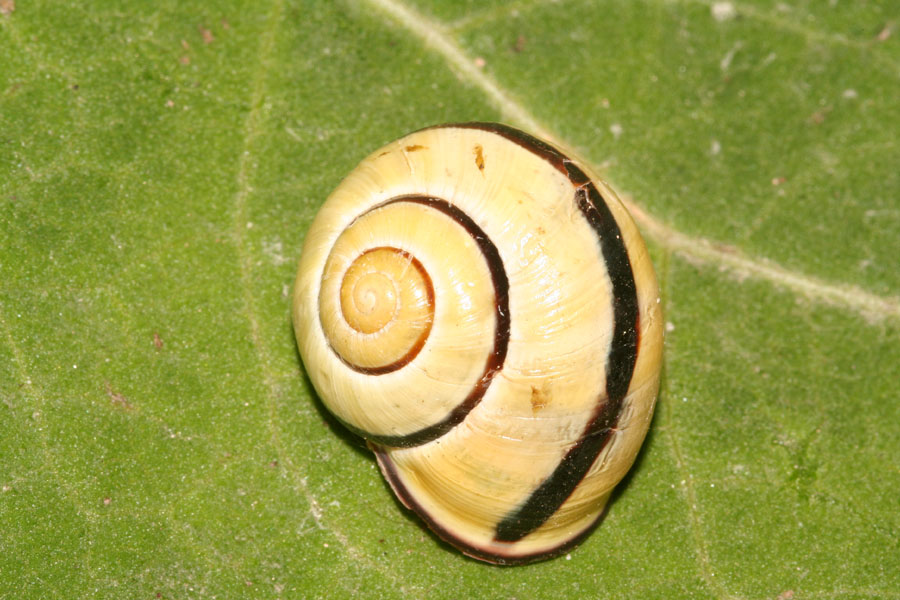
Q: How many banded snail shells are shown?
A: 1